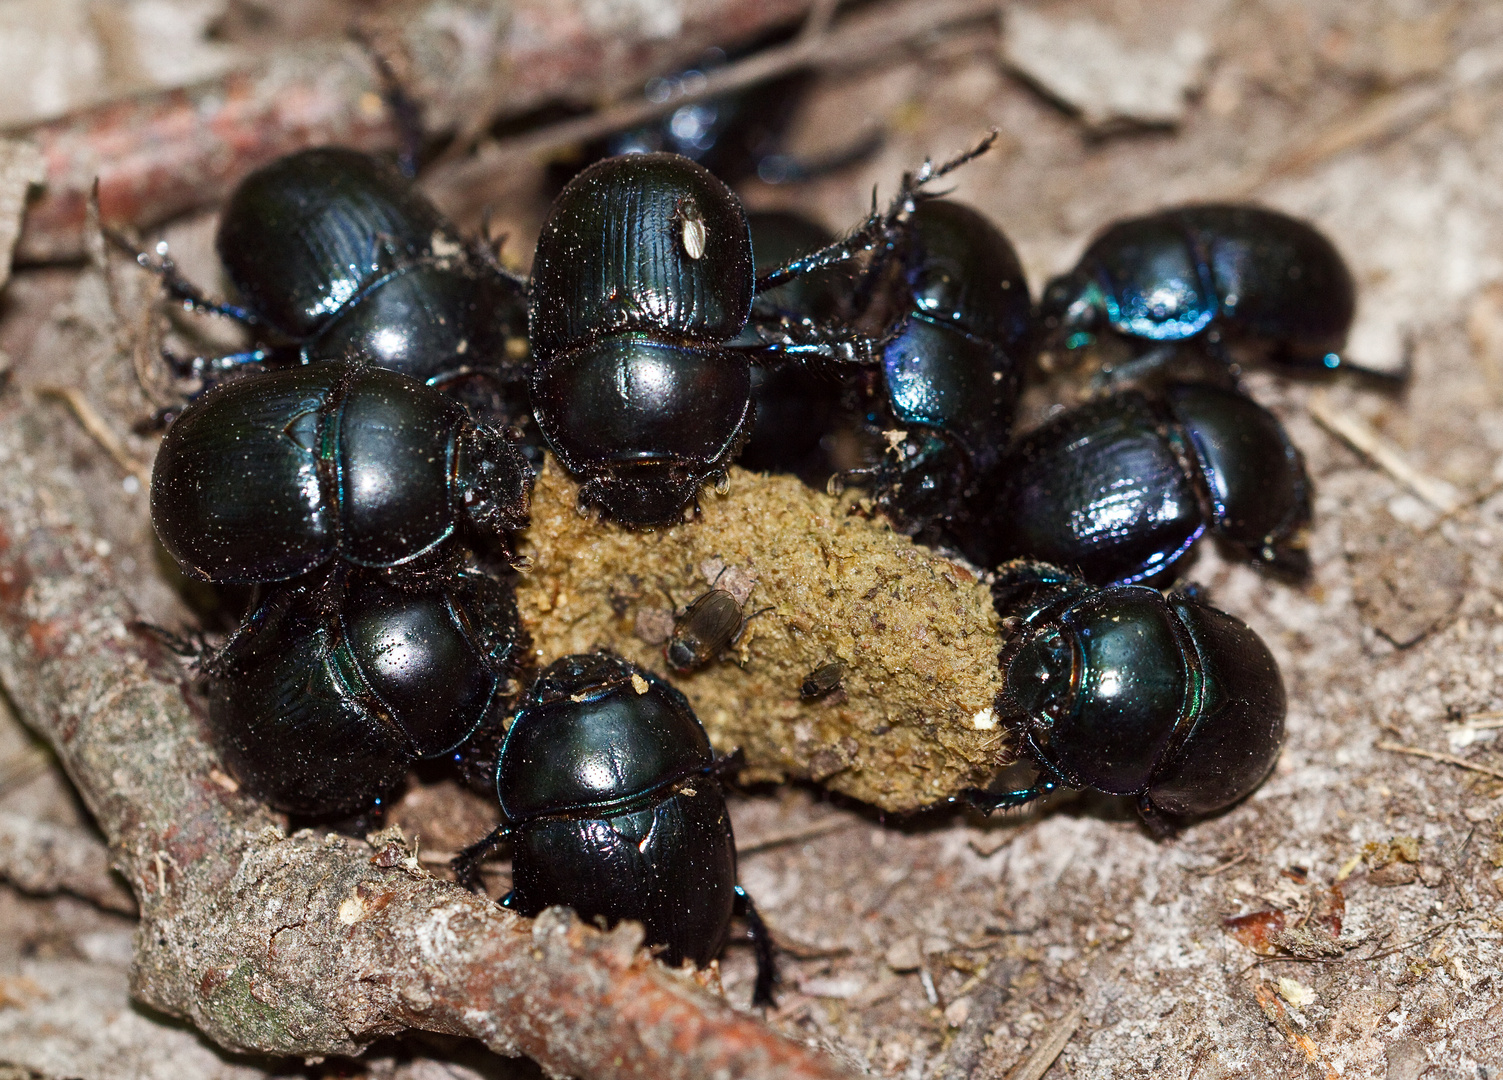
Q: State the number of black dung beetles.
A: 11